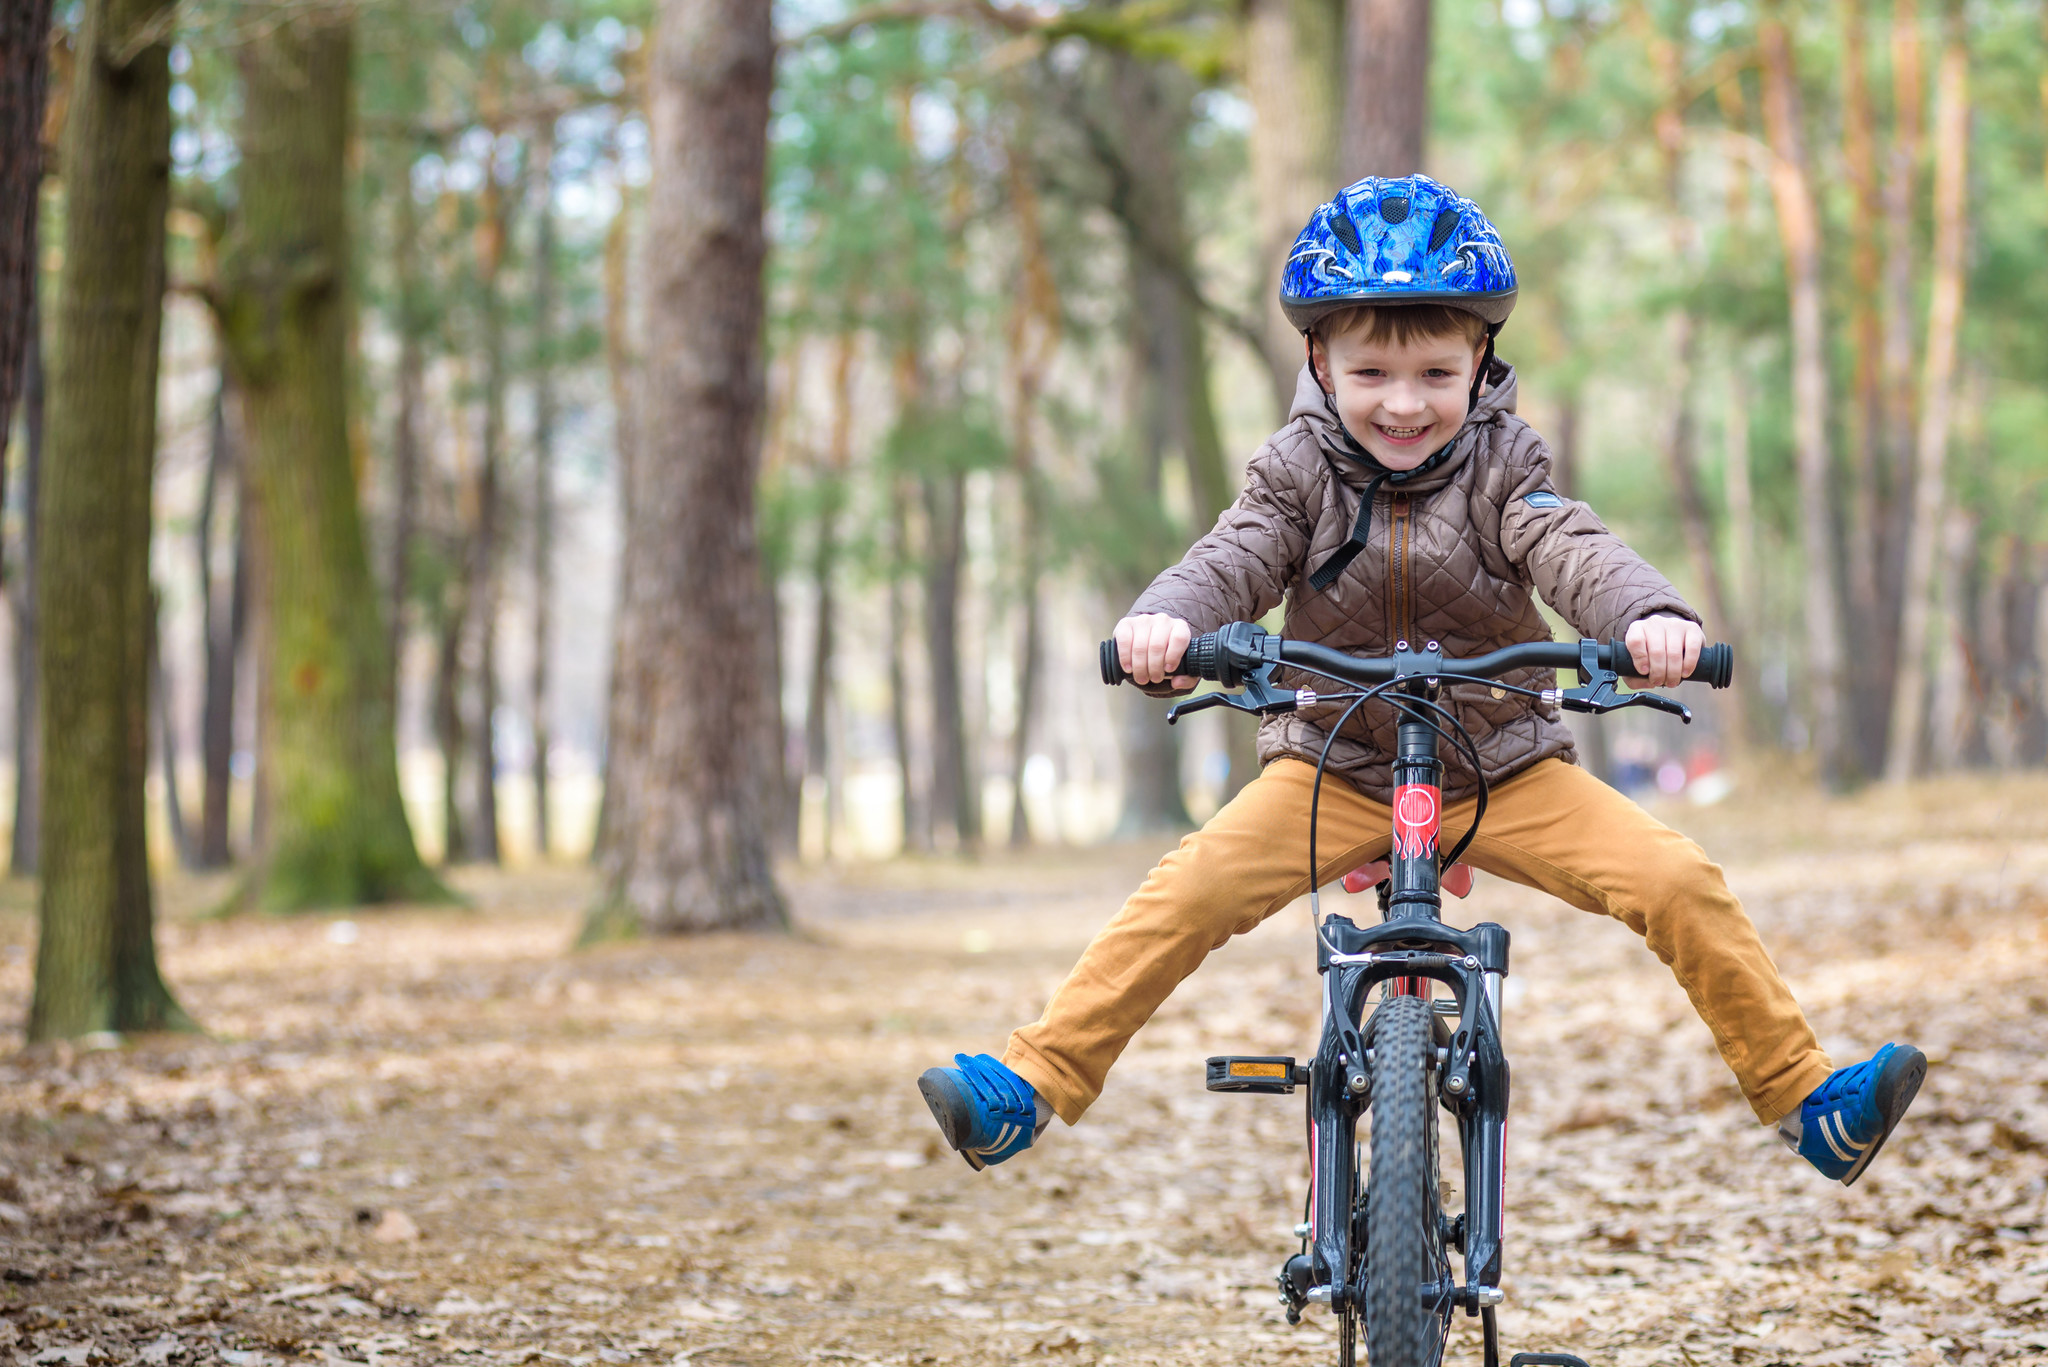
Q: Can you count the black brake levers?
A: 2